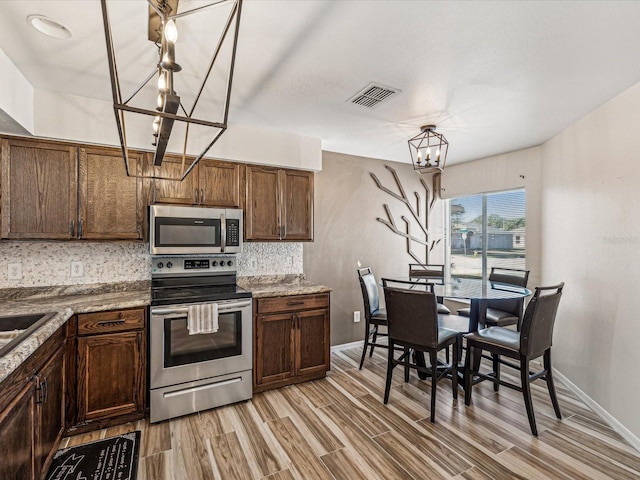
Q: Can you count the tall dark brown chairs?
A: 5